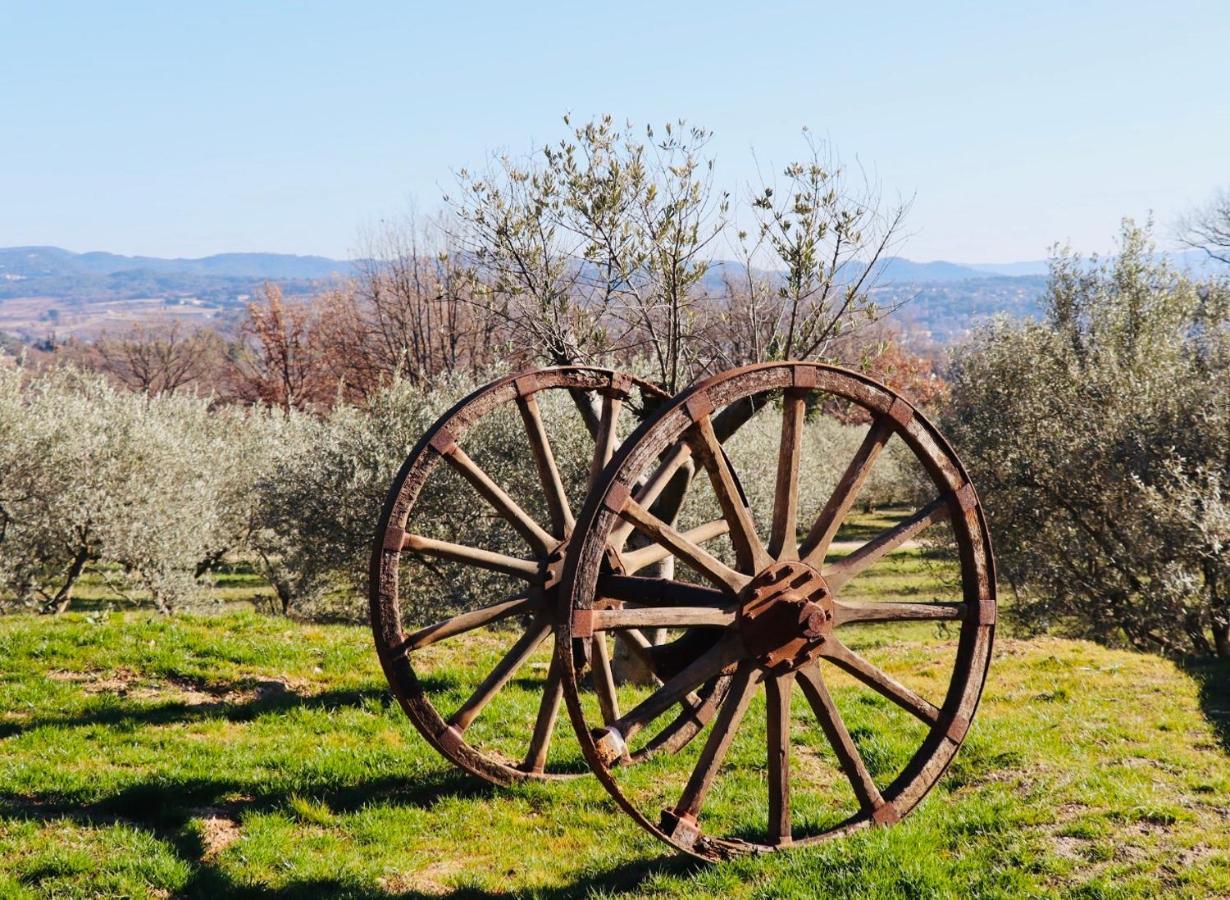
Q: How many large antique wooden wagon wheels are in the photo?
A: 2